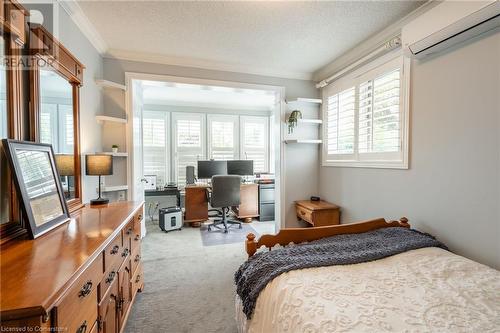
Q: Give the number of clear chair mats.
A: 1